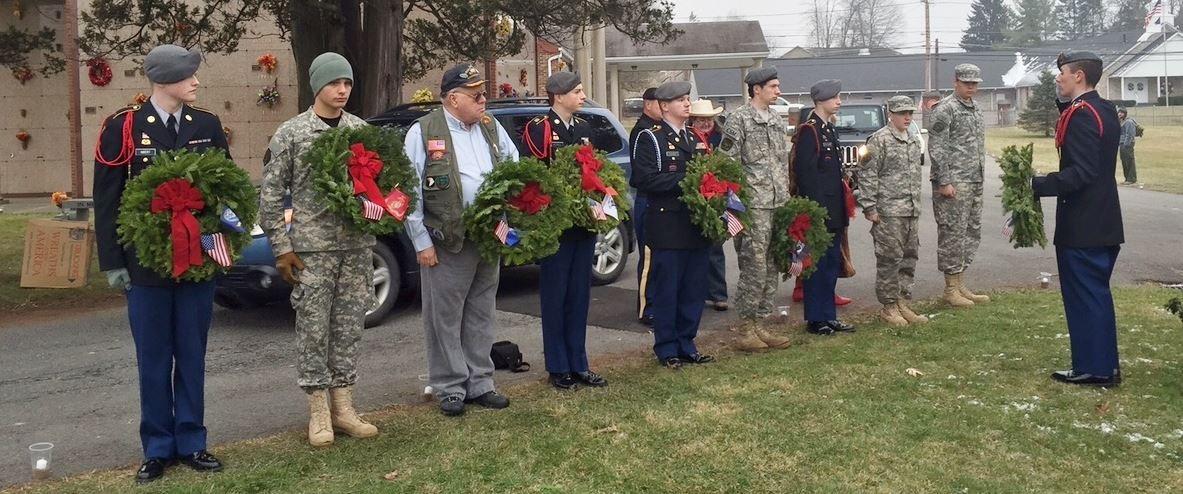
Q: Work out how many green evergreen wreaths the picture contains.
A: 7